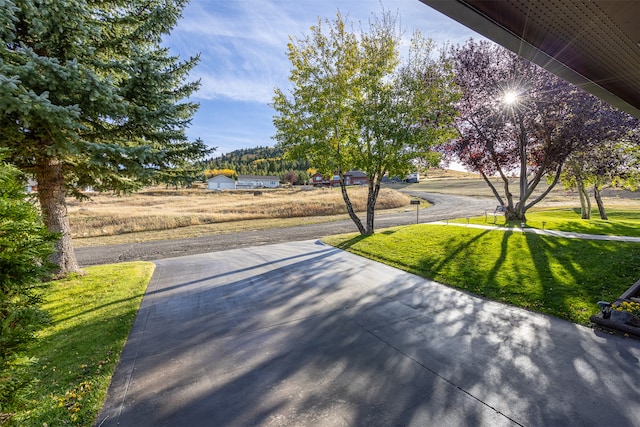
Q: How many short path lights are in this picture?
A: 4